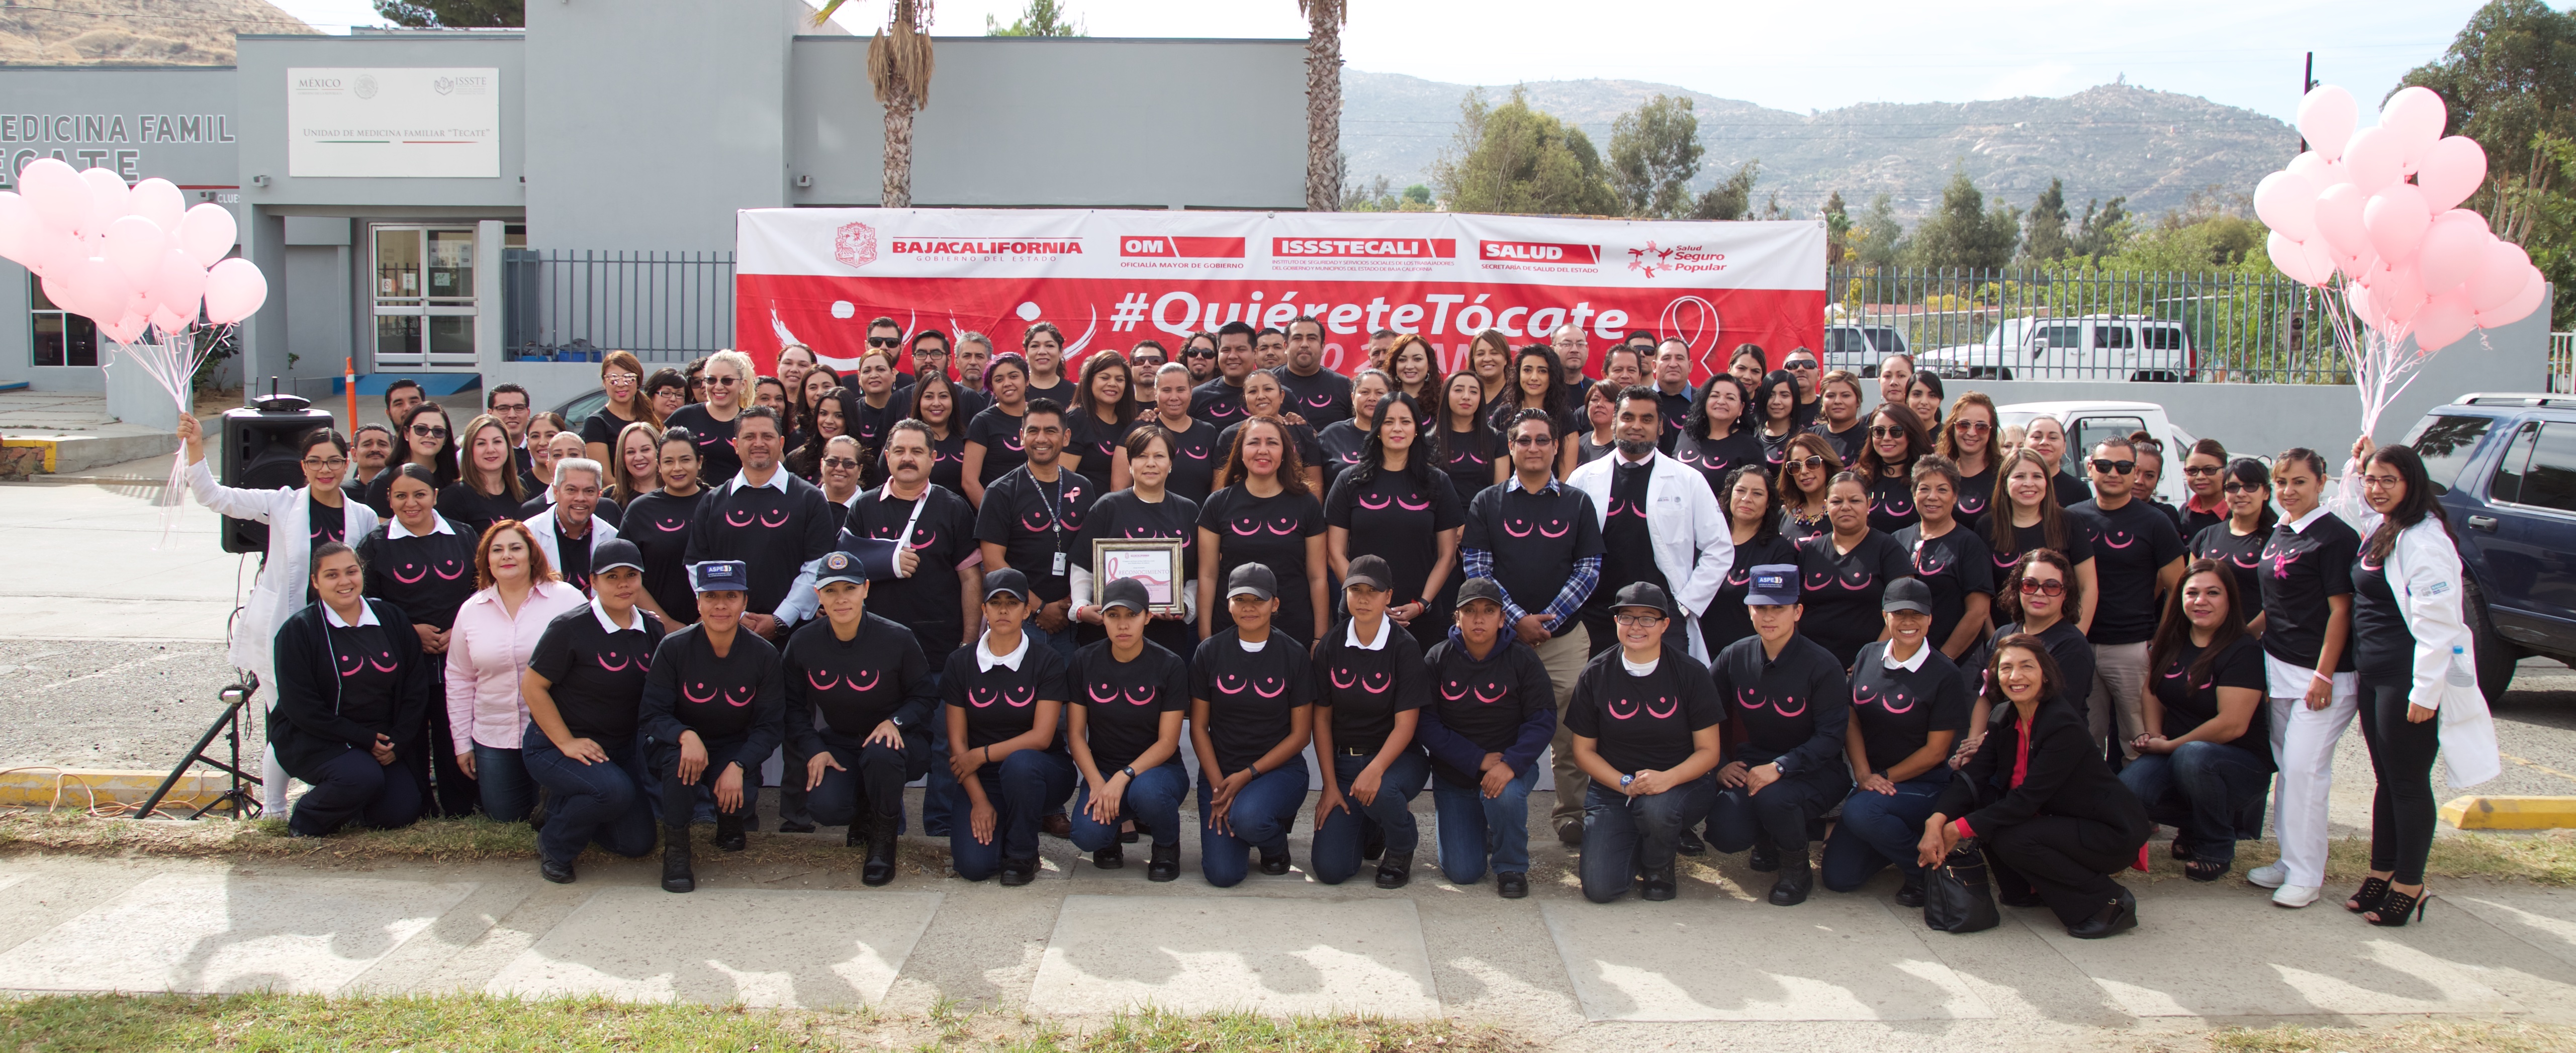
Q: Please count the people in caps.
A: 11